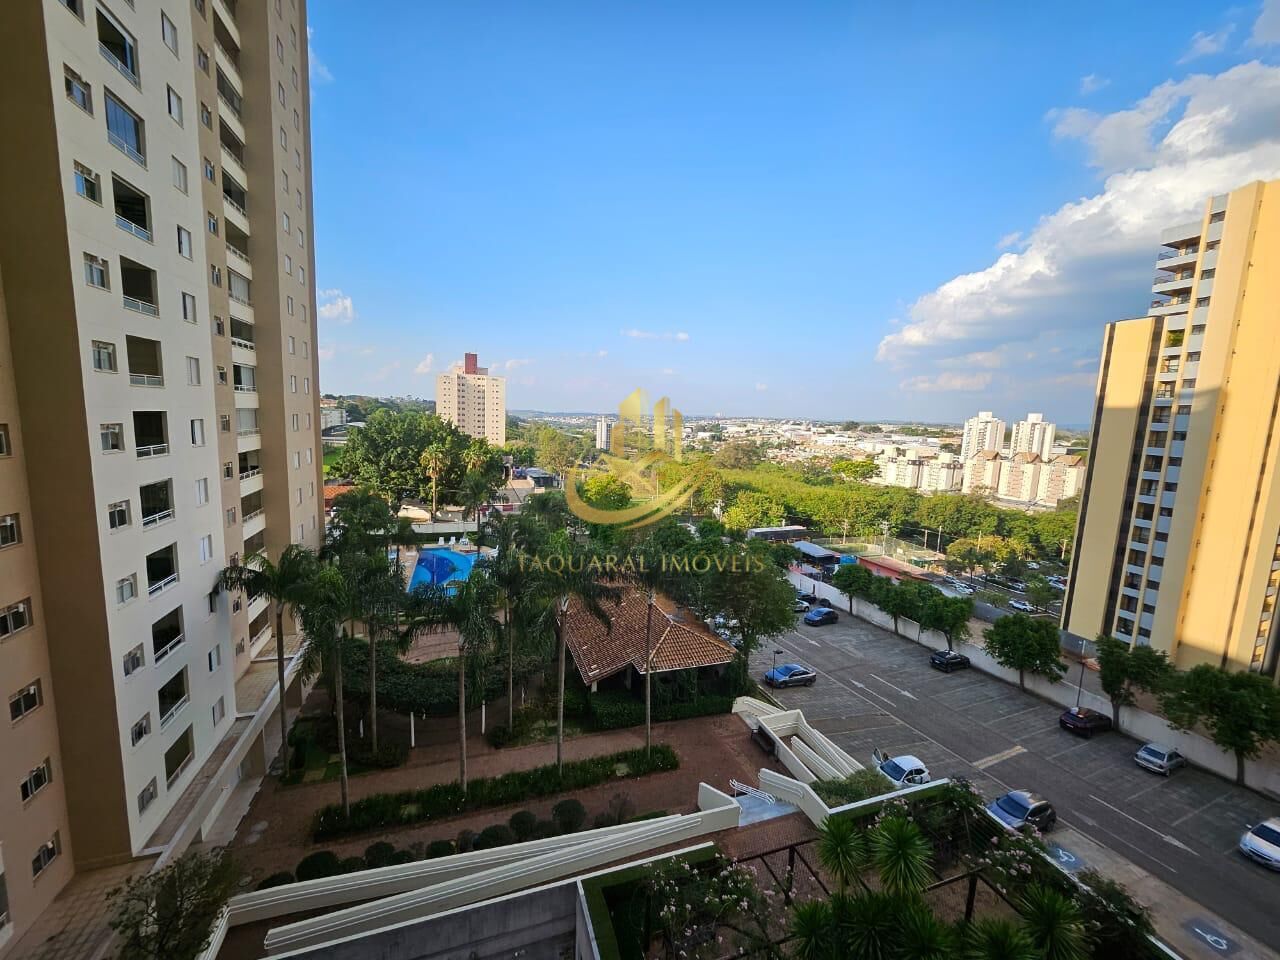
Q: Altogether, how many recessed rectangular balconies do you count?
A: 11